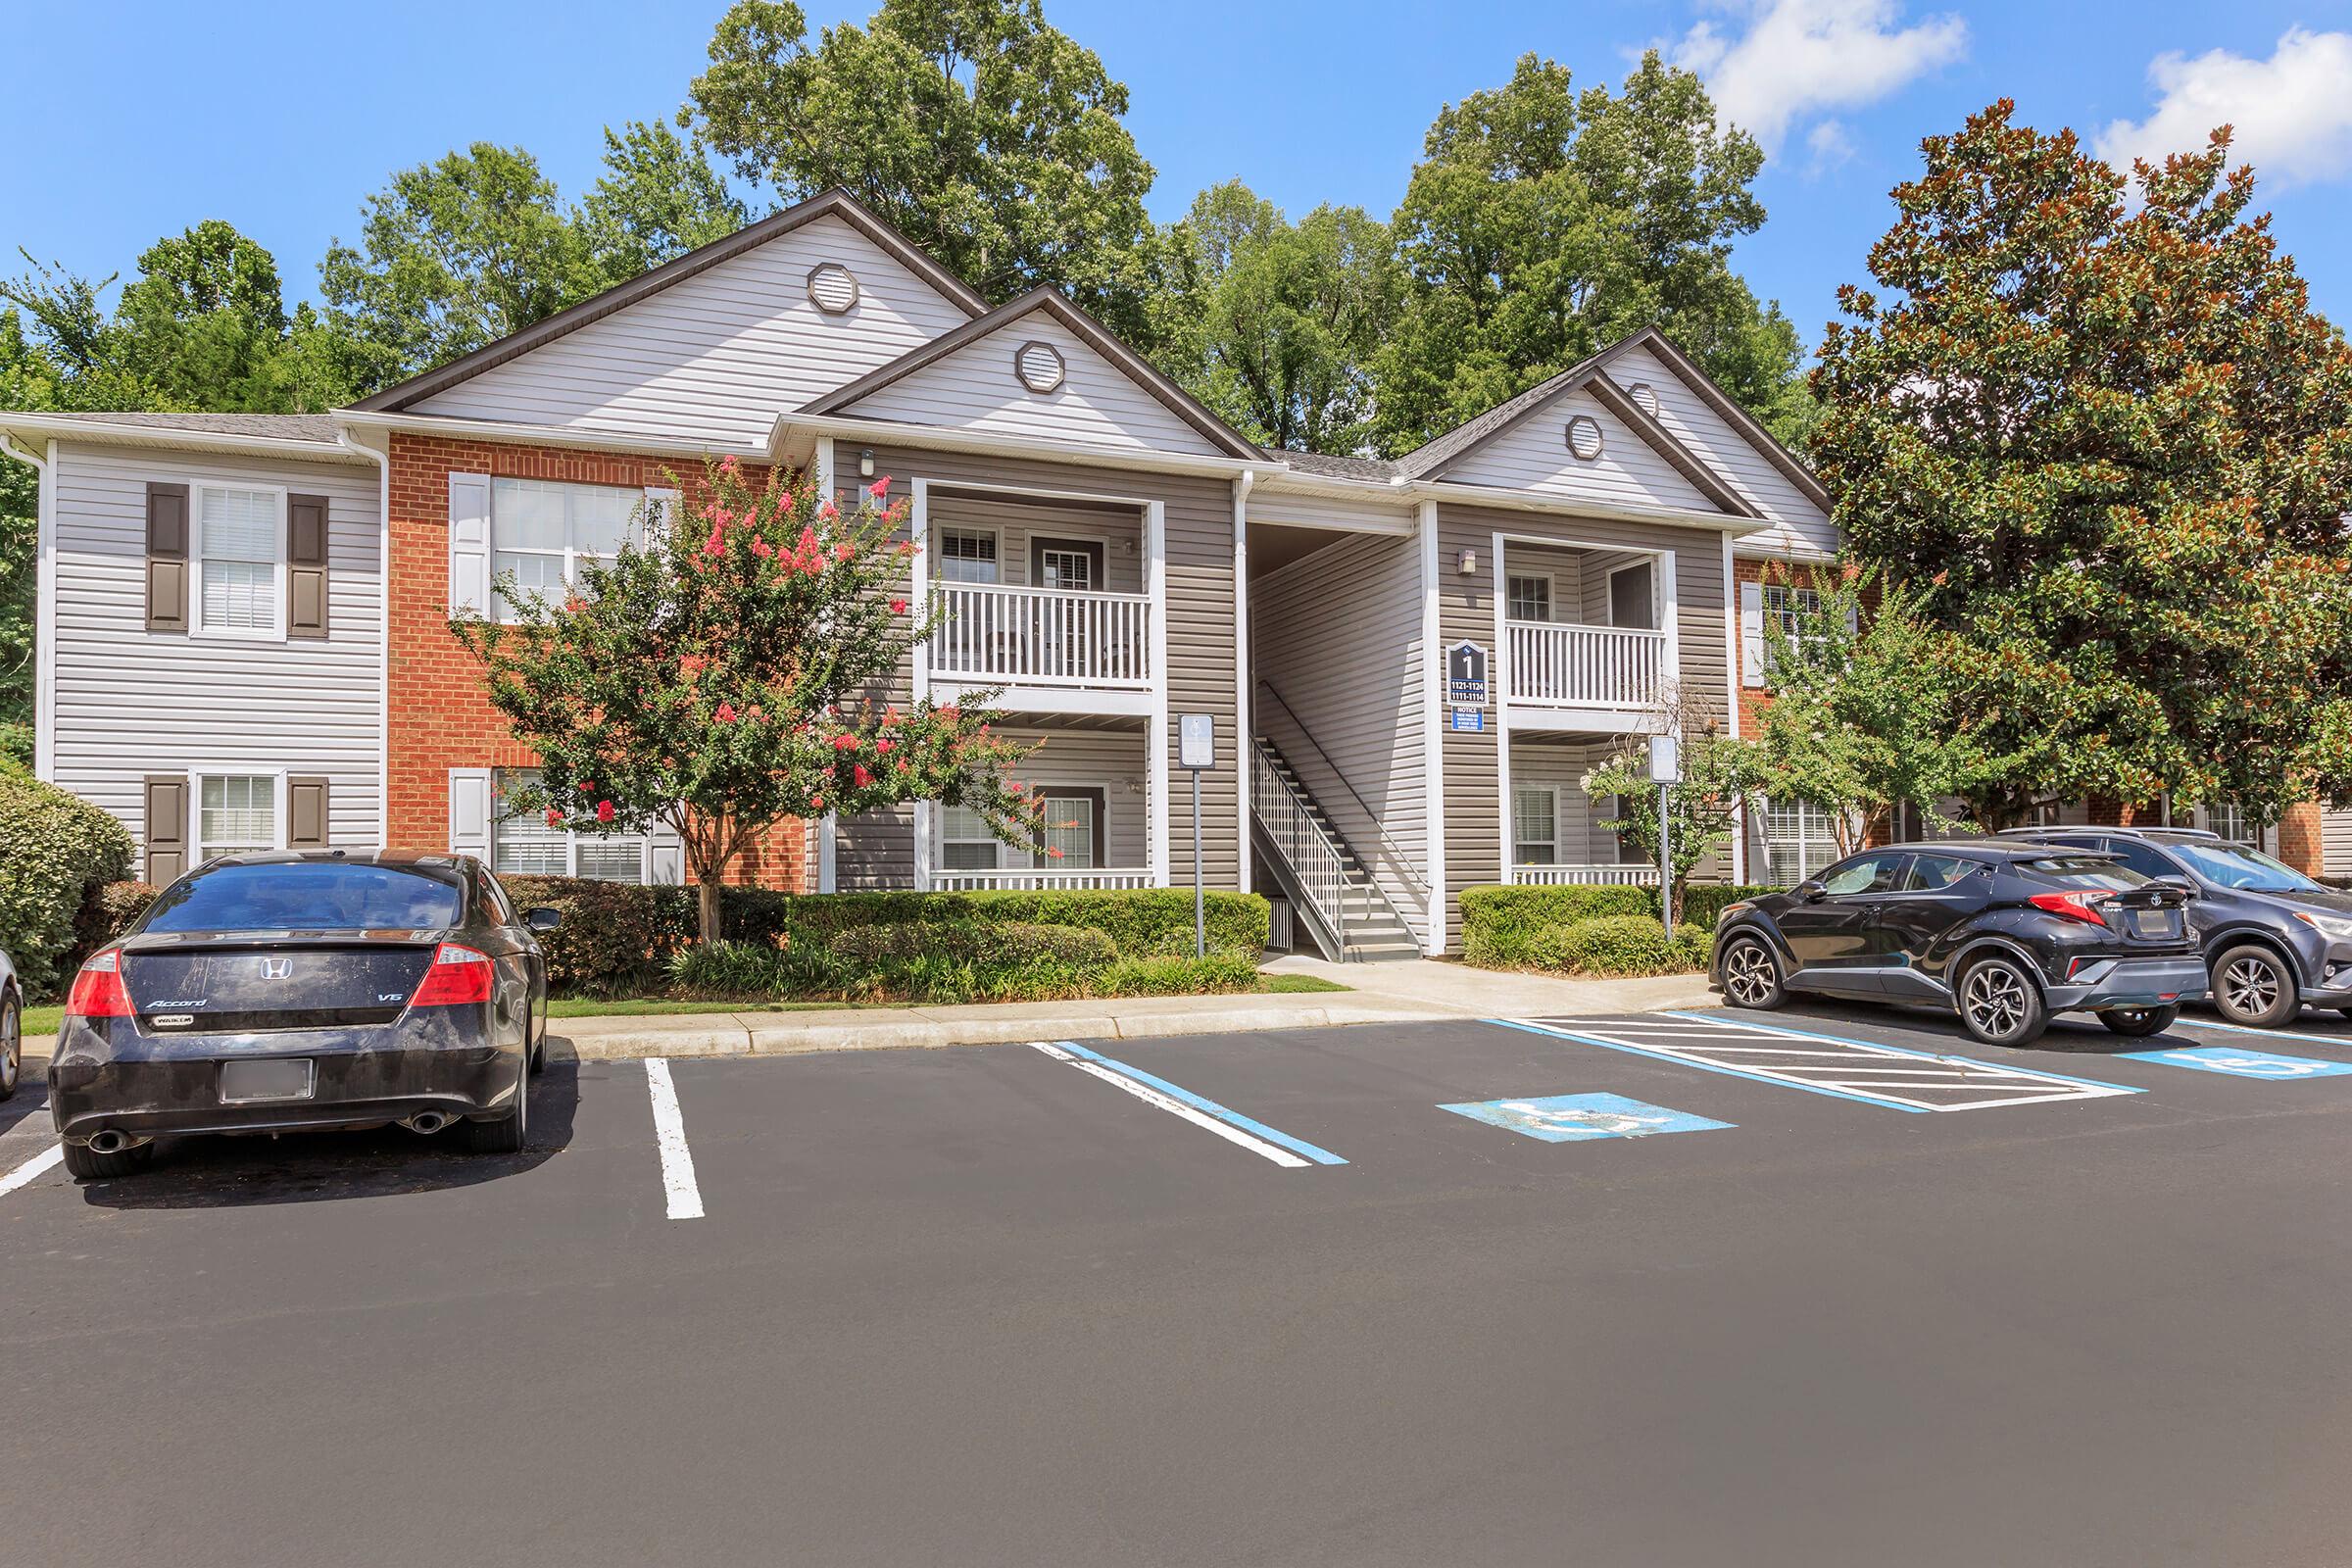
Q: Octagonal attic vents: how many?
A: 4